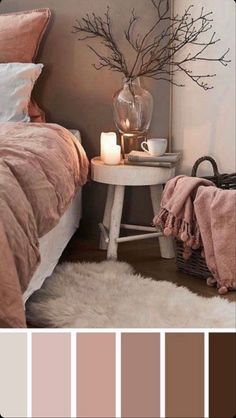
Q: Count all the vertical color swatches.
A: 6